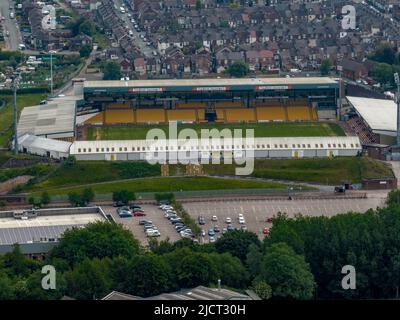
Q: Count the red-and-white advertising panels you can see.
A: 3